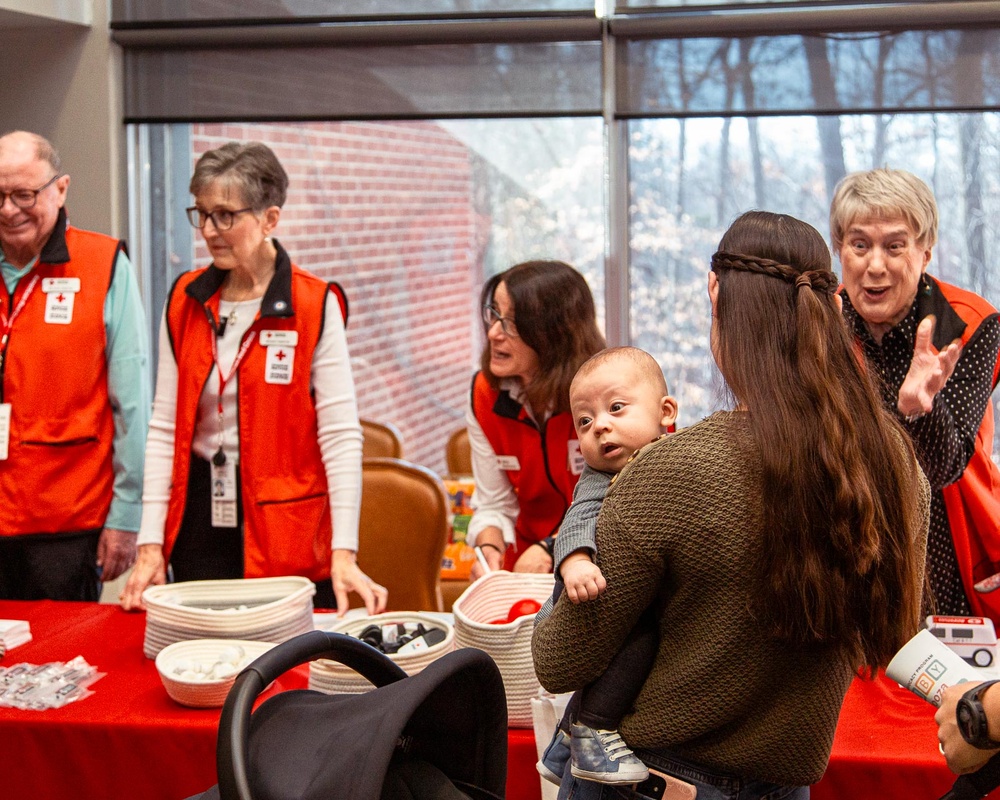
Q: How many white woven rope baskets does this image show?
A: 4